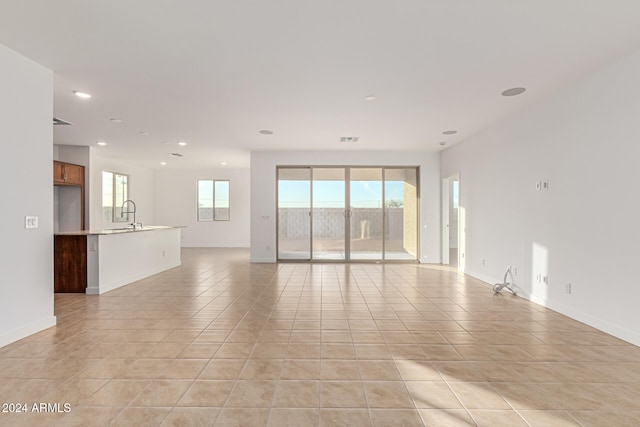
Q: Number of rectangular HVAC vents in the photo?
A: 3